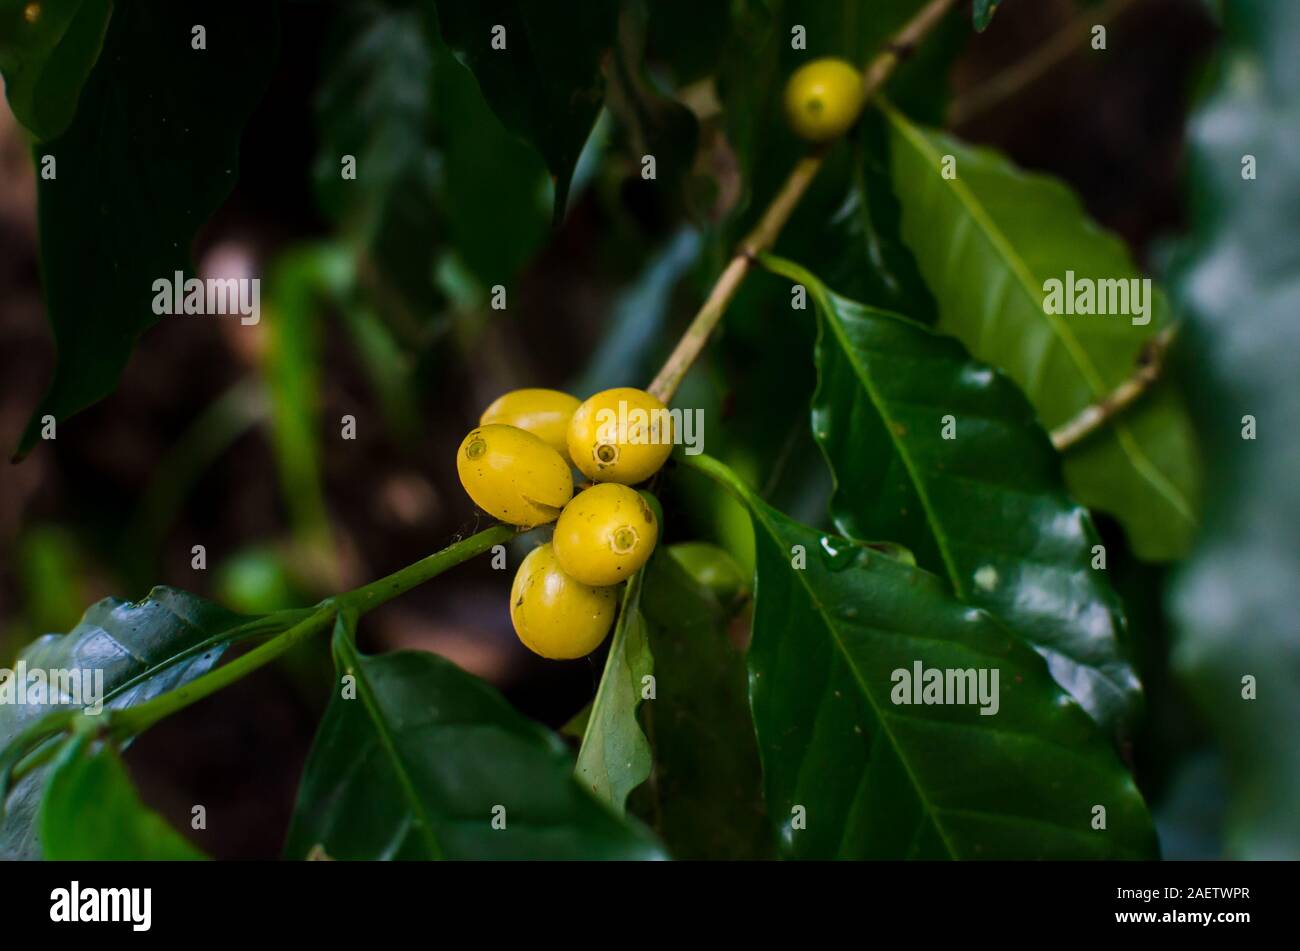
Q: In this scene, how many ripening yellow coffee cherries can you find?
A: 6